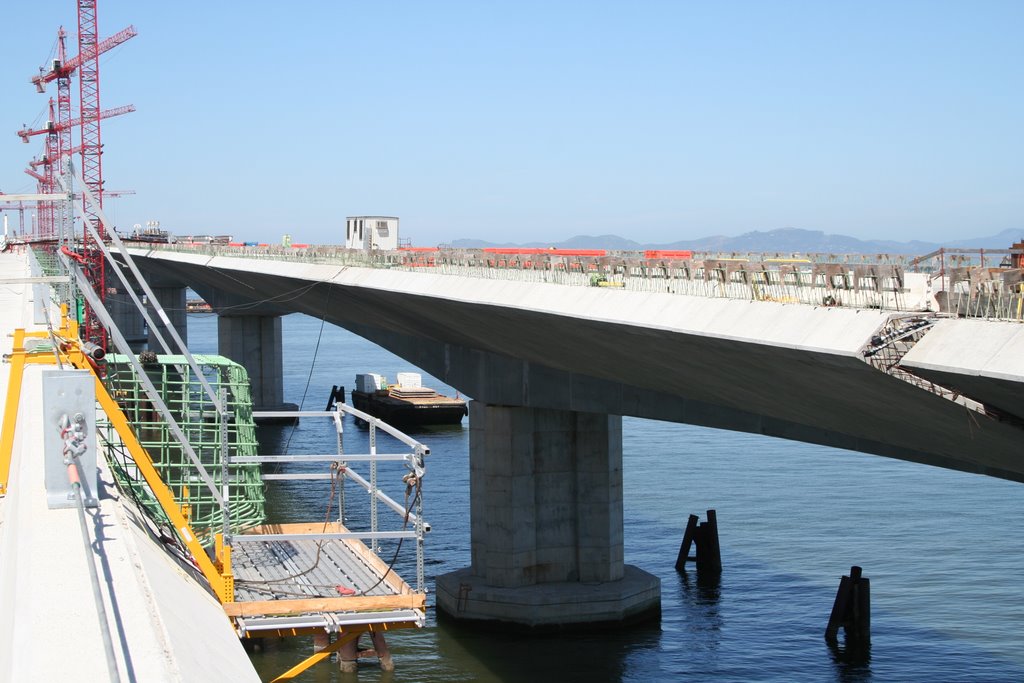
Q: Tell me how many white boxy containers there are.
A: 3